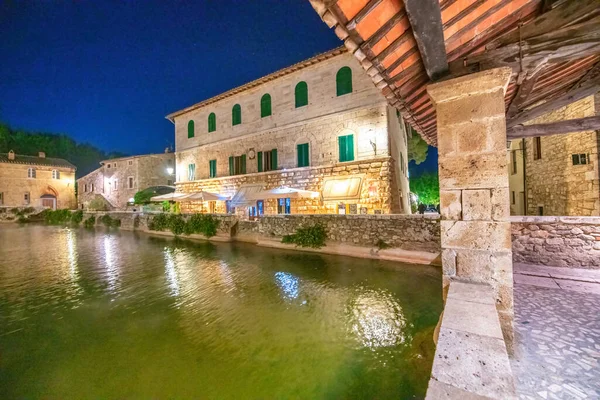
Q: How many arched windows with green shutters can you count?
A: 6